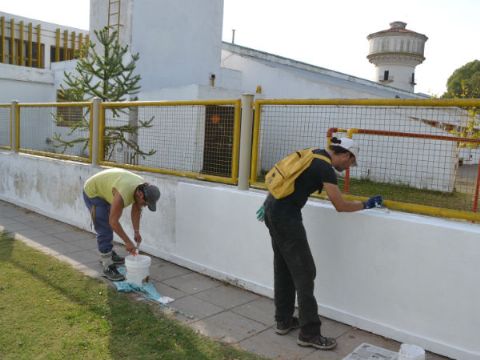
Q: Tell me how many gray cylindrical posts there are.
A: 3